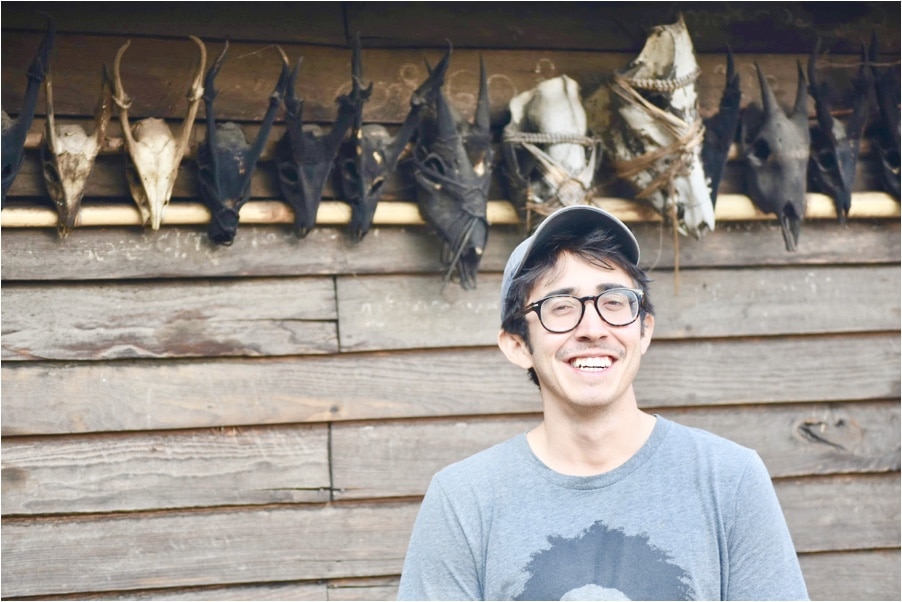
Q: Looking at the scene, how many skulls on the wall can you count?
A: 13